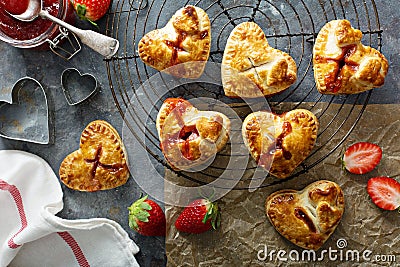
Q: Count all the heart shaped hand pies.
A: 7